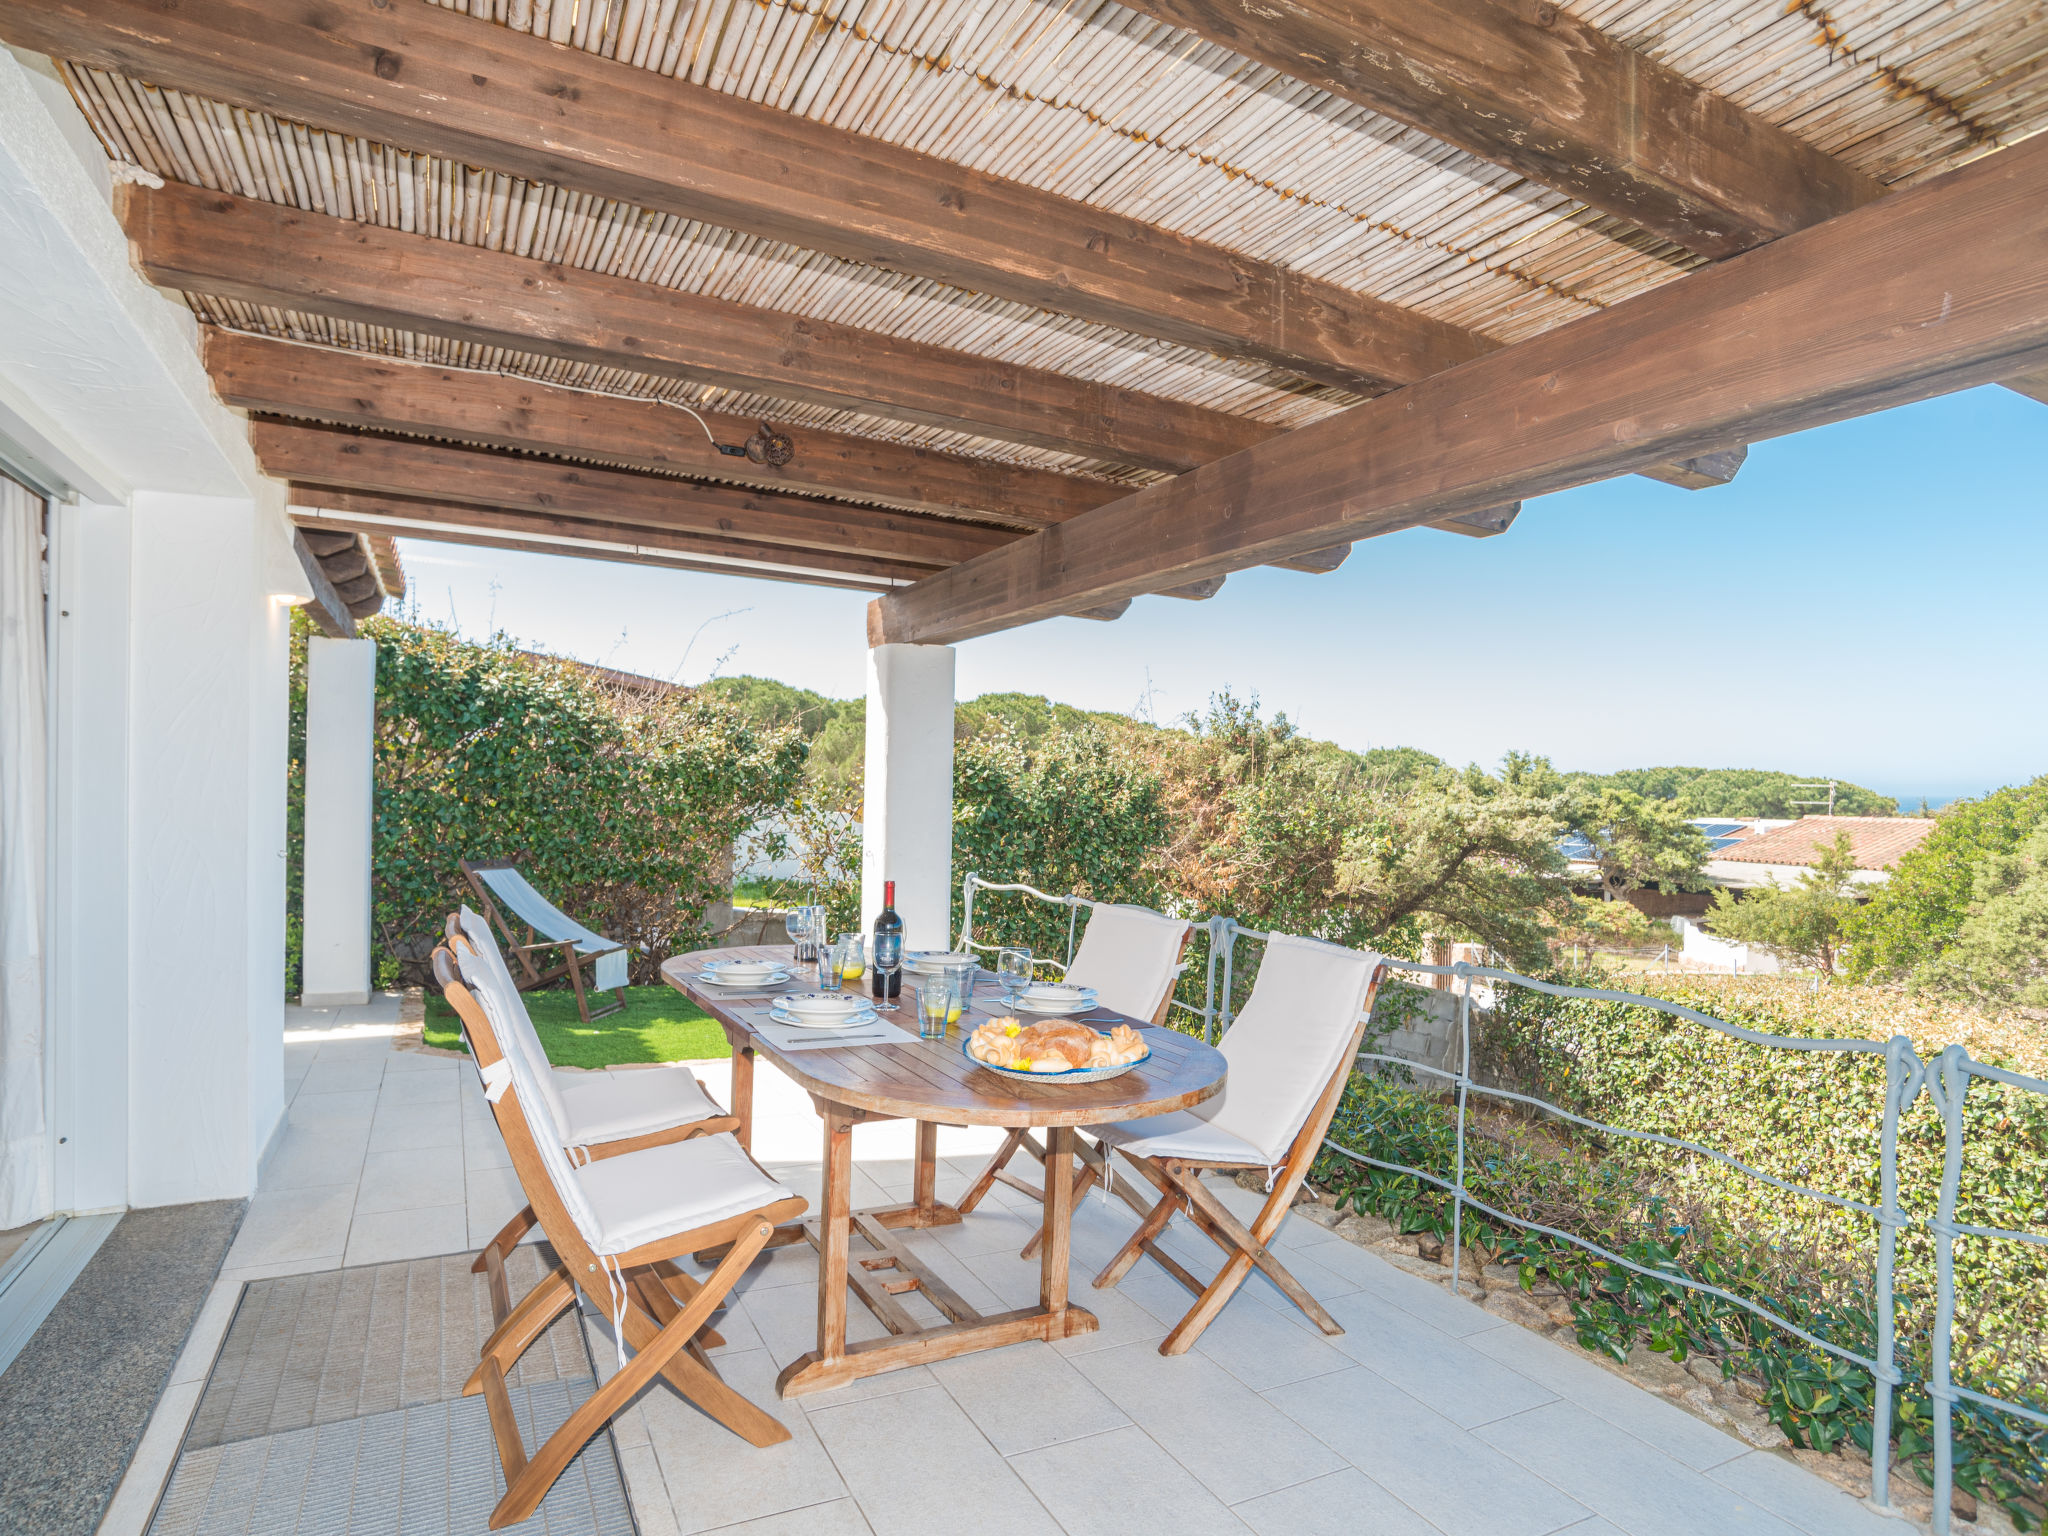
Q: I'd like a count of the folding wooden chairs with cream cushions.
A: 4